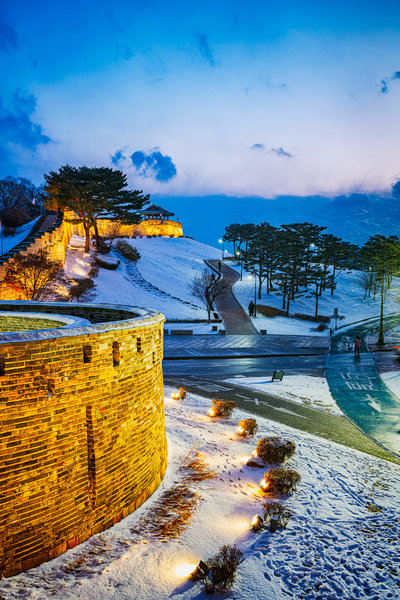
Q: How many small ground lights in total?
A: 7